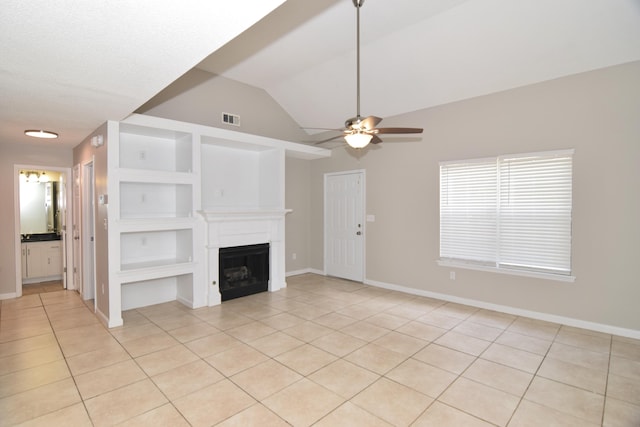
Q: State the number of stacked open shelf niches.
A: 4